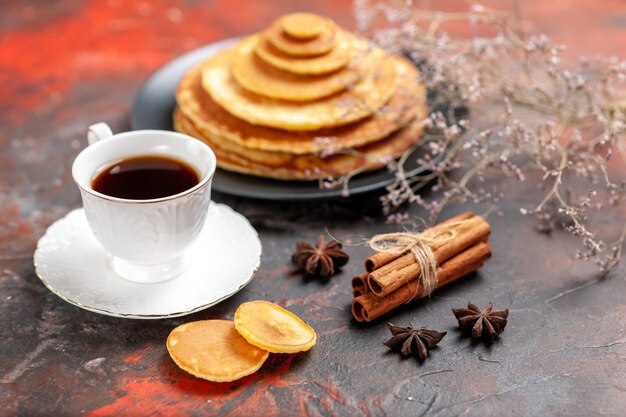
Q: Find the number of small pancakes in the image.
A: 2